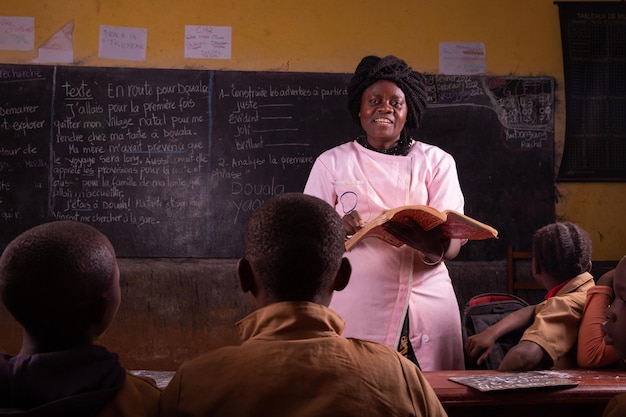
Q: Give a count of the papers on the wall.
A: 5